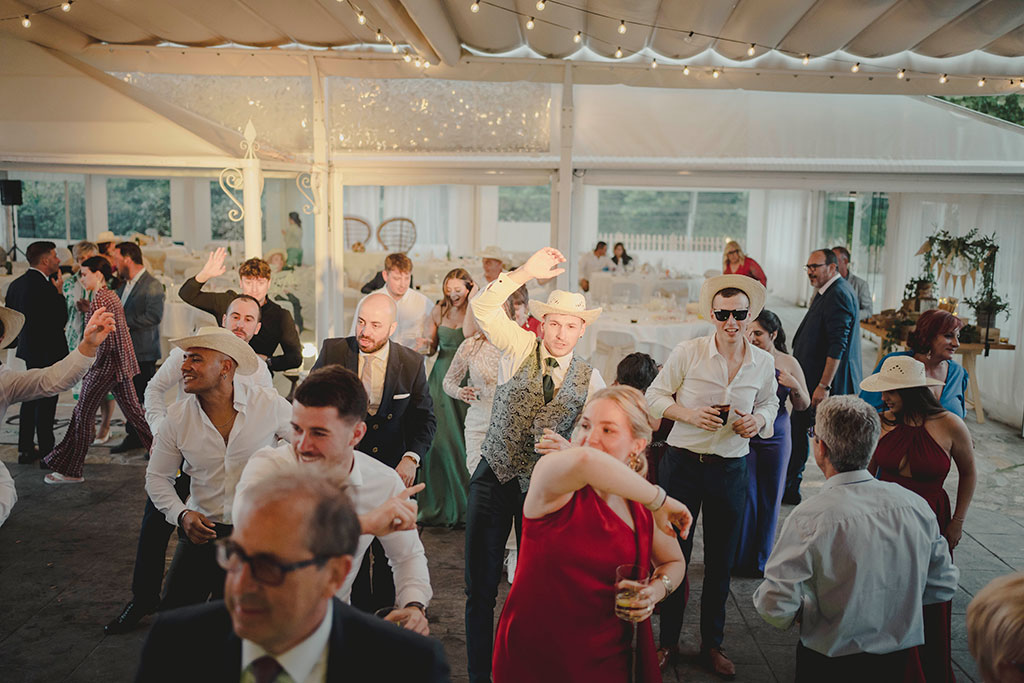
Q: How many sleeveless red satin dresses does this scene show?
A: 1